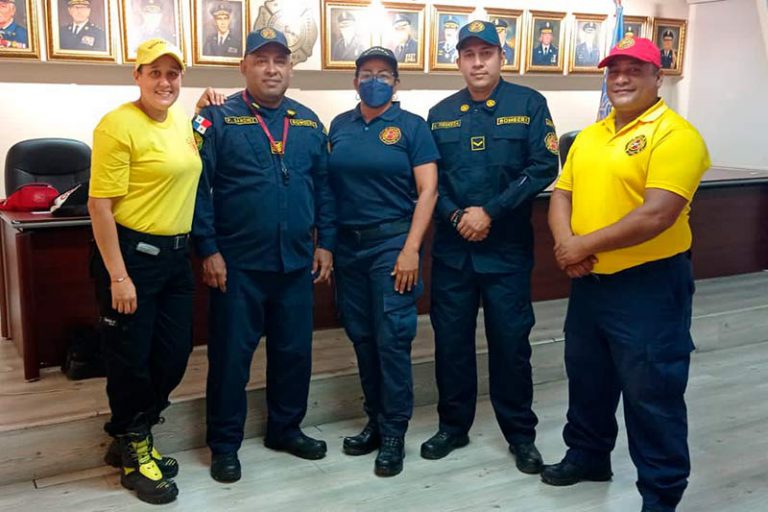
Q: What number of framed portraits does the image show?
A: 12